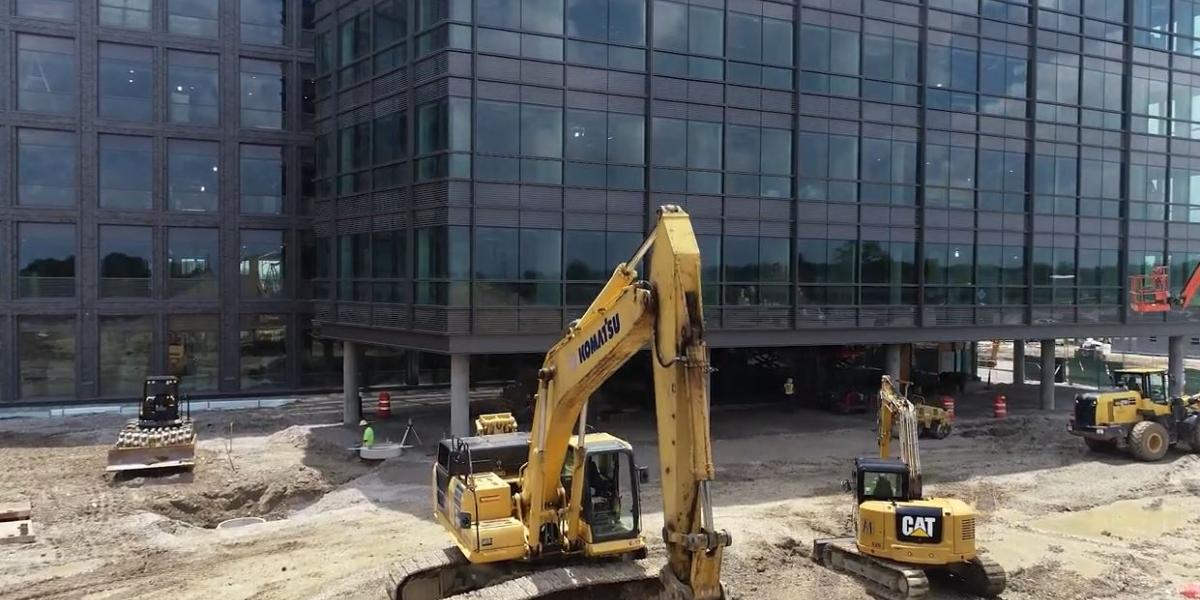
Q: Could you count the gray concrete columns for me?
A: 6